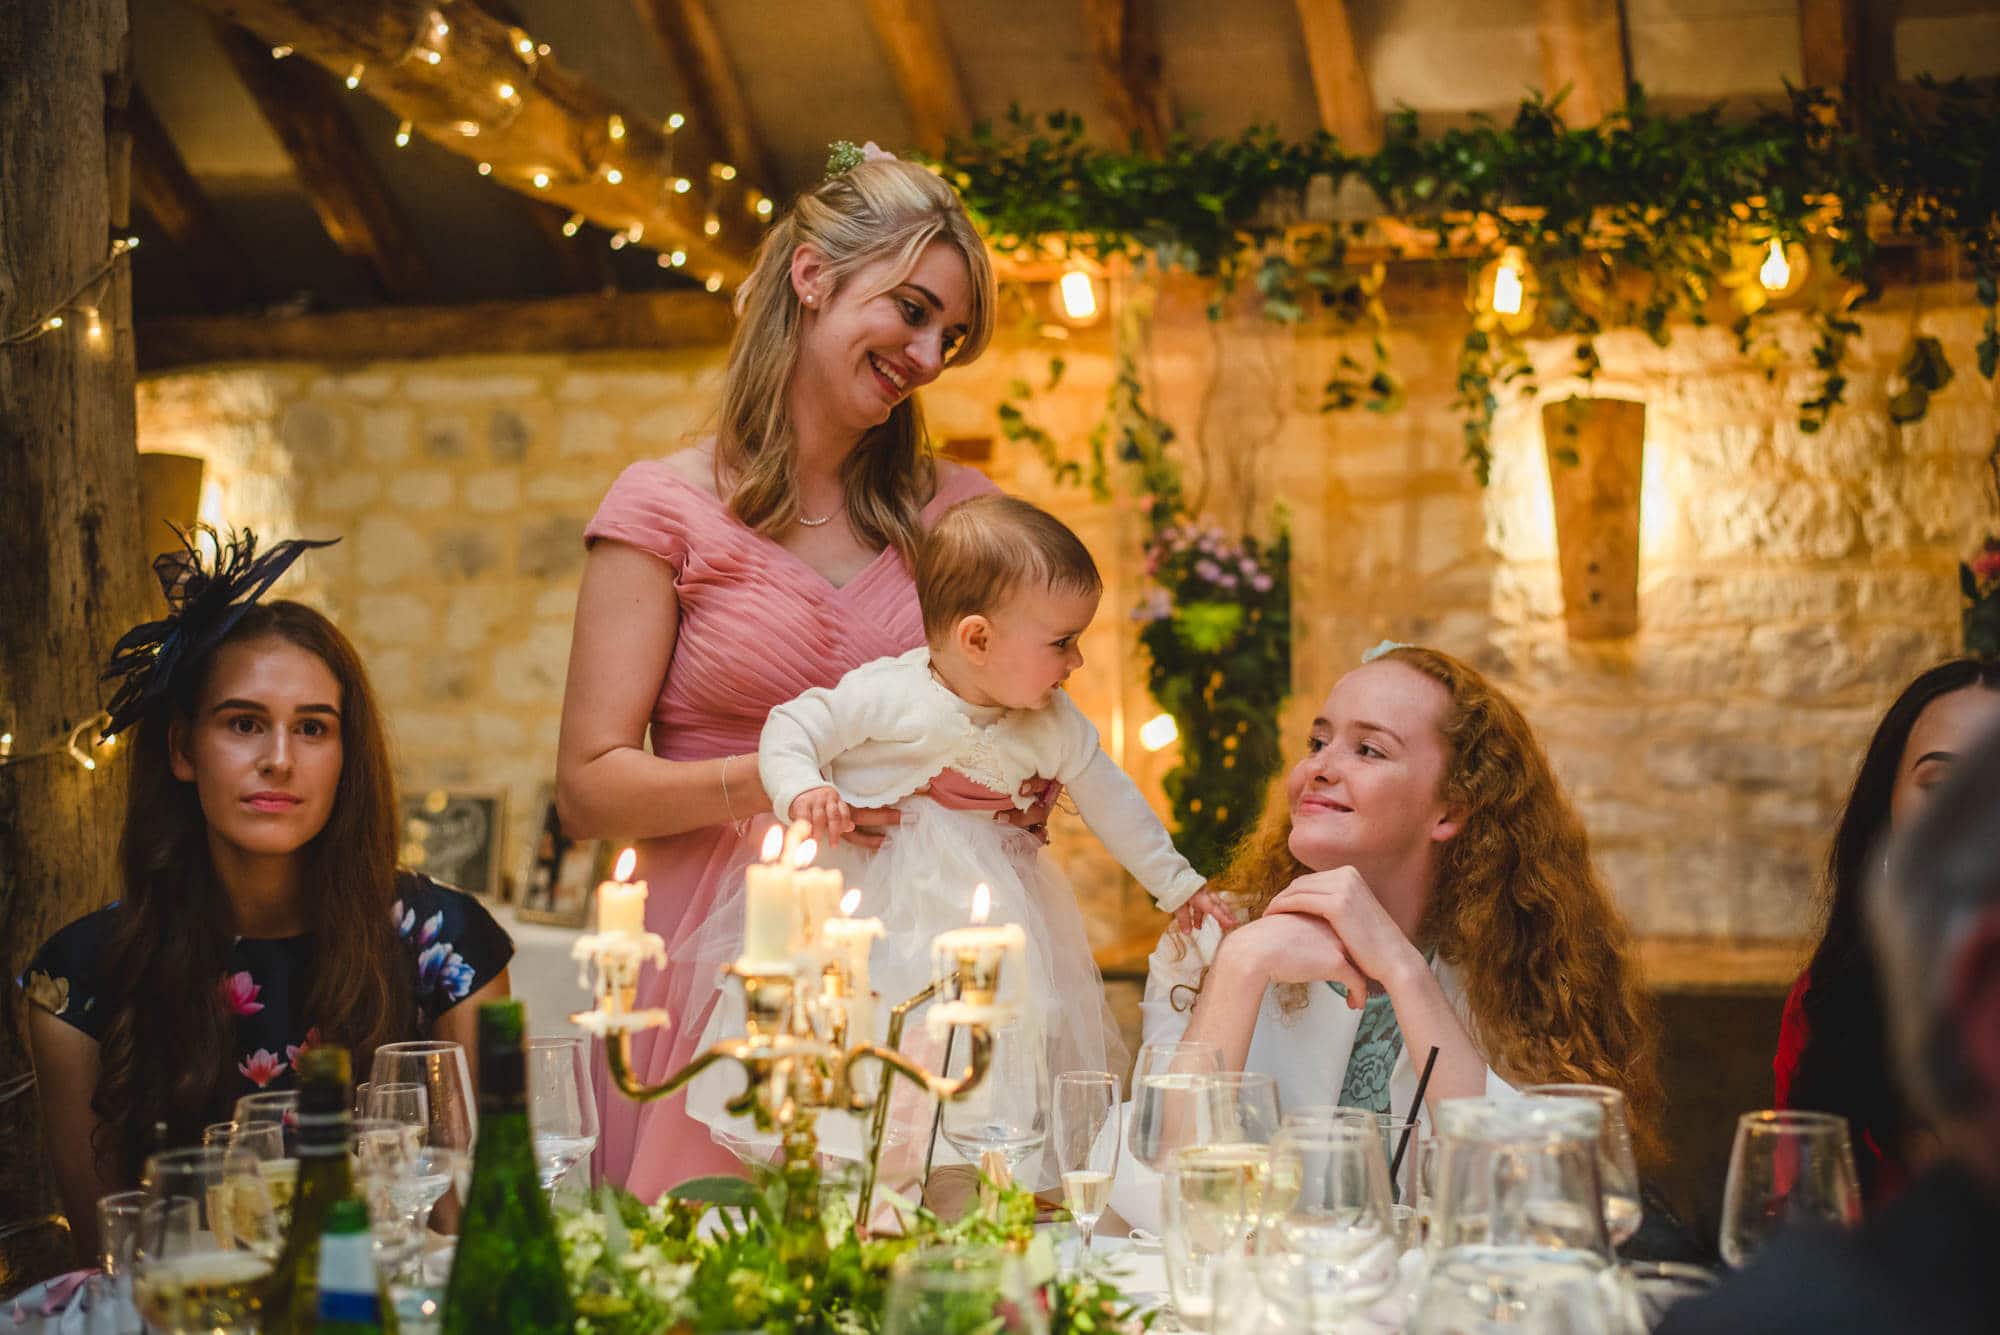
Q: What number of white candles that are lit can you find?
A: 5